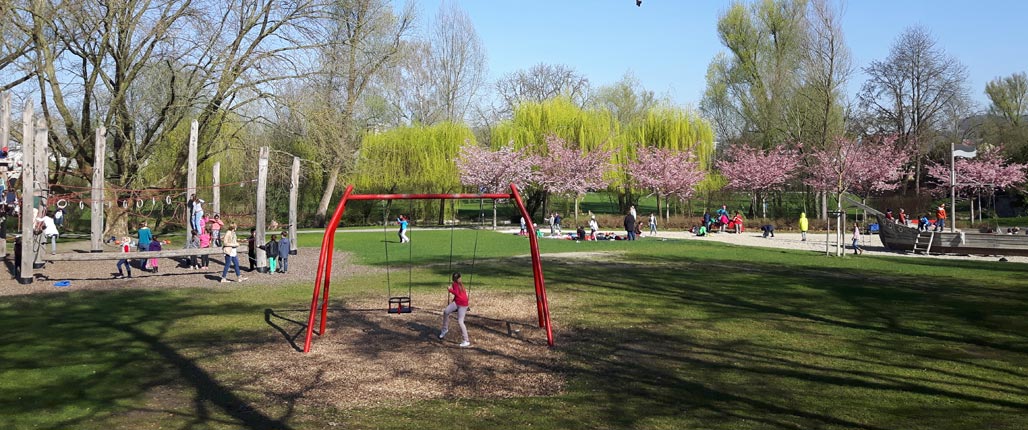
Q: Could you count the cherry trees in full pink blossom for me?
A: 6